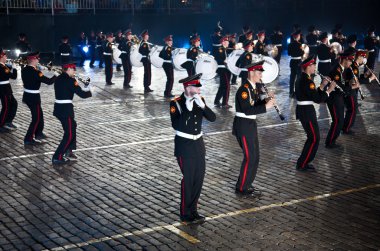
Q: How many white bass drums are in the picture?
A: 7